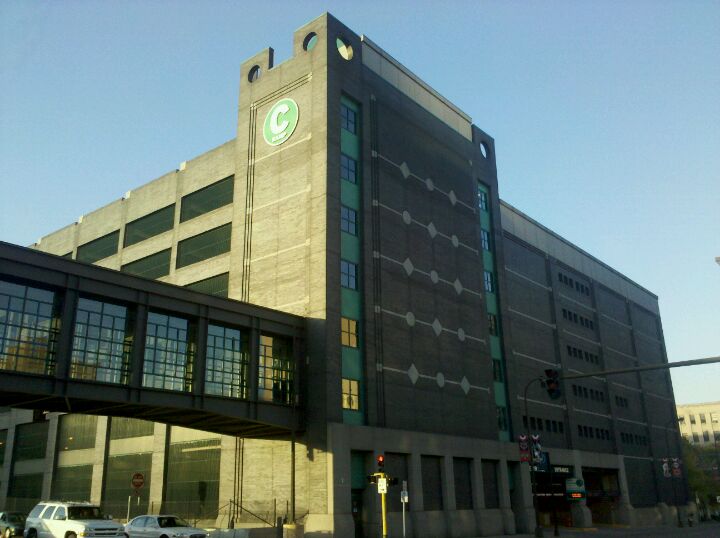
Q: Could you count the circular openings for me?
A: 4